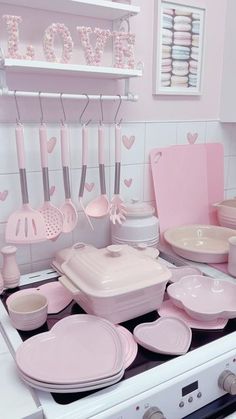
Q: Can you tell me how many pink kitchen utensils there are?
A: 6